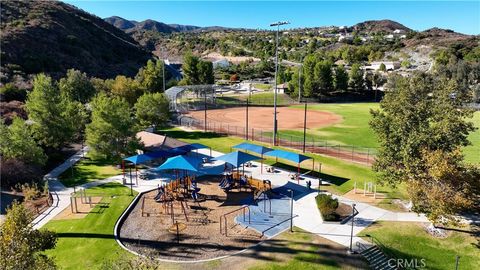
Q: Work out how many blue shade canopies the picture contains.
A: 6